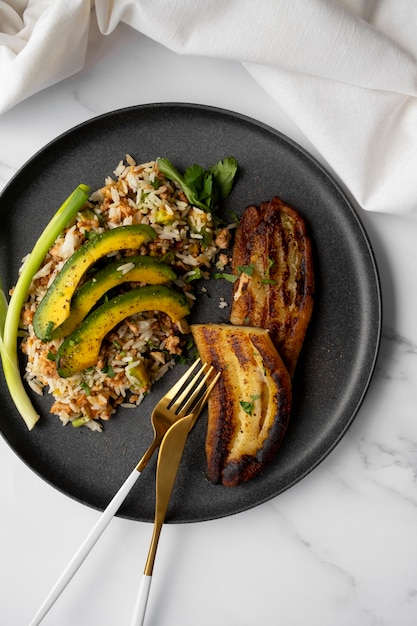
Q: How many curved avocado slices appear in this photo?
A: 3